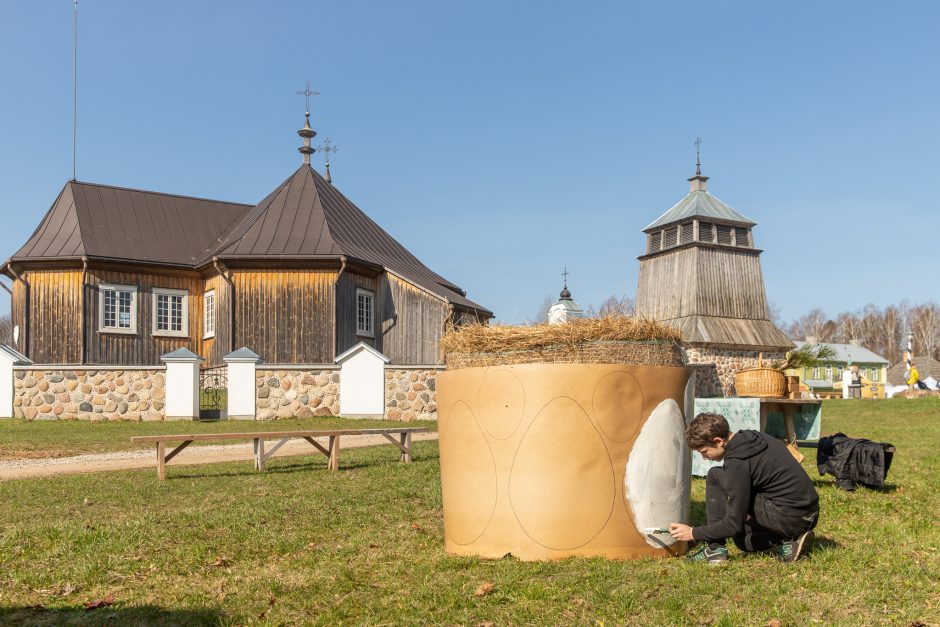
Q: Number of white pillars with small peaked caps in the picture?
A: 4